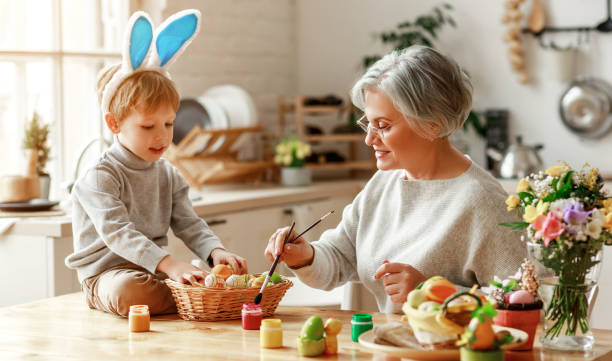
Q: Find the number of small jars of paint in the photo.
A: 4